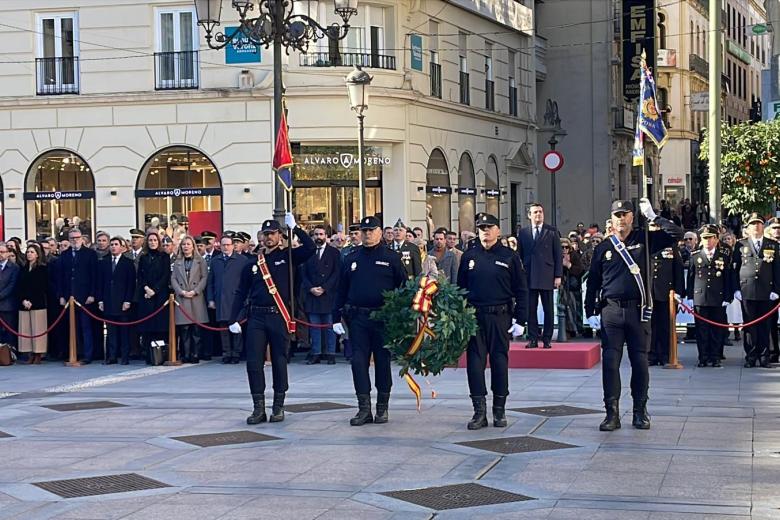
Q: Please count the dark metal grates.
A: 8